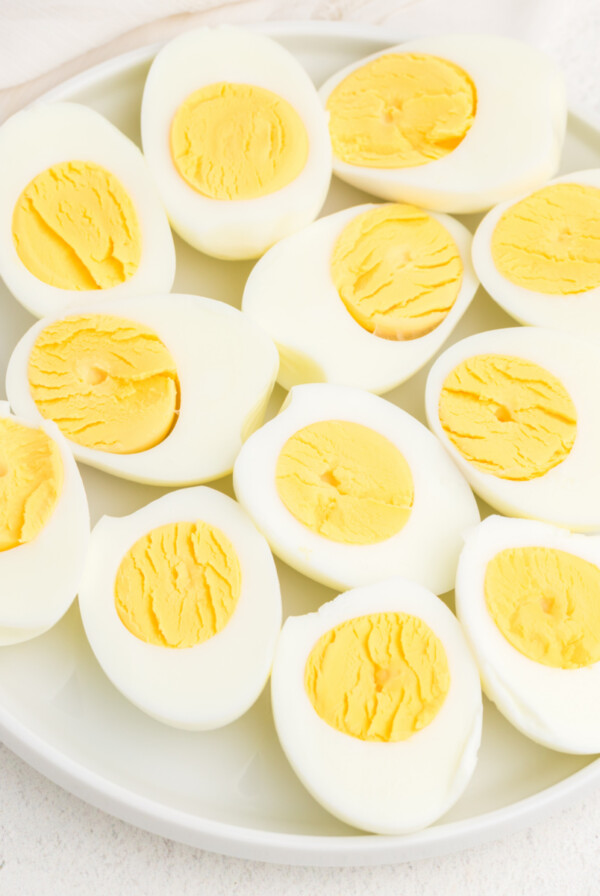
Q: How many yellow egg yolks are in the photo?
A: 12